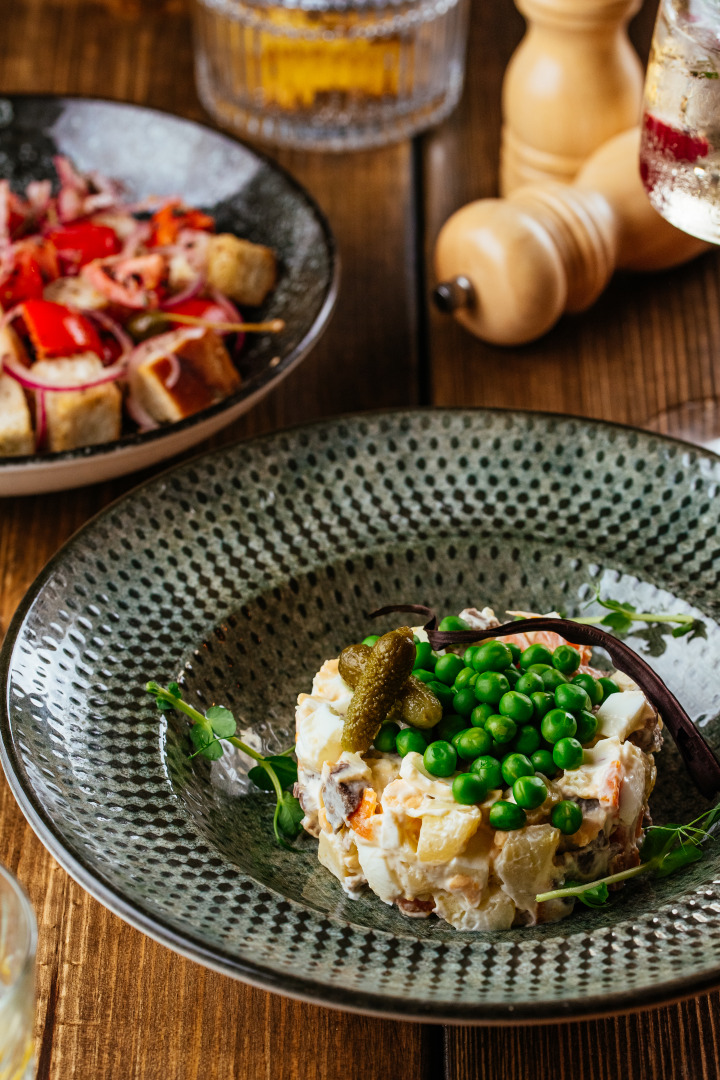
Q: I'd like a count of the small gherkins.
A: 2